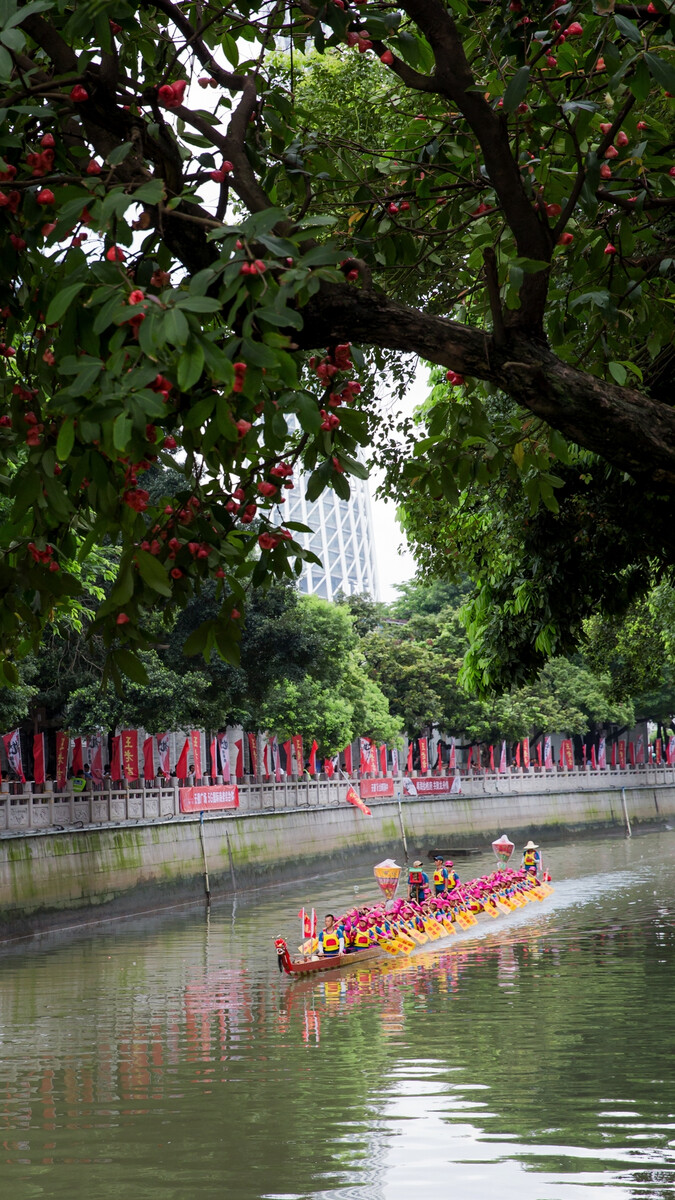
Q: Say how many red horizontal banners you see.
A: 3